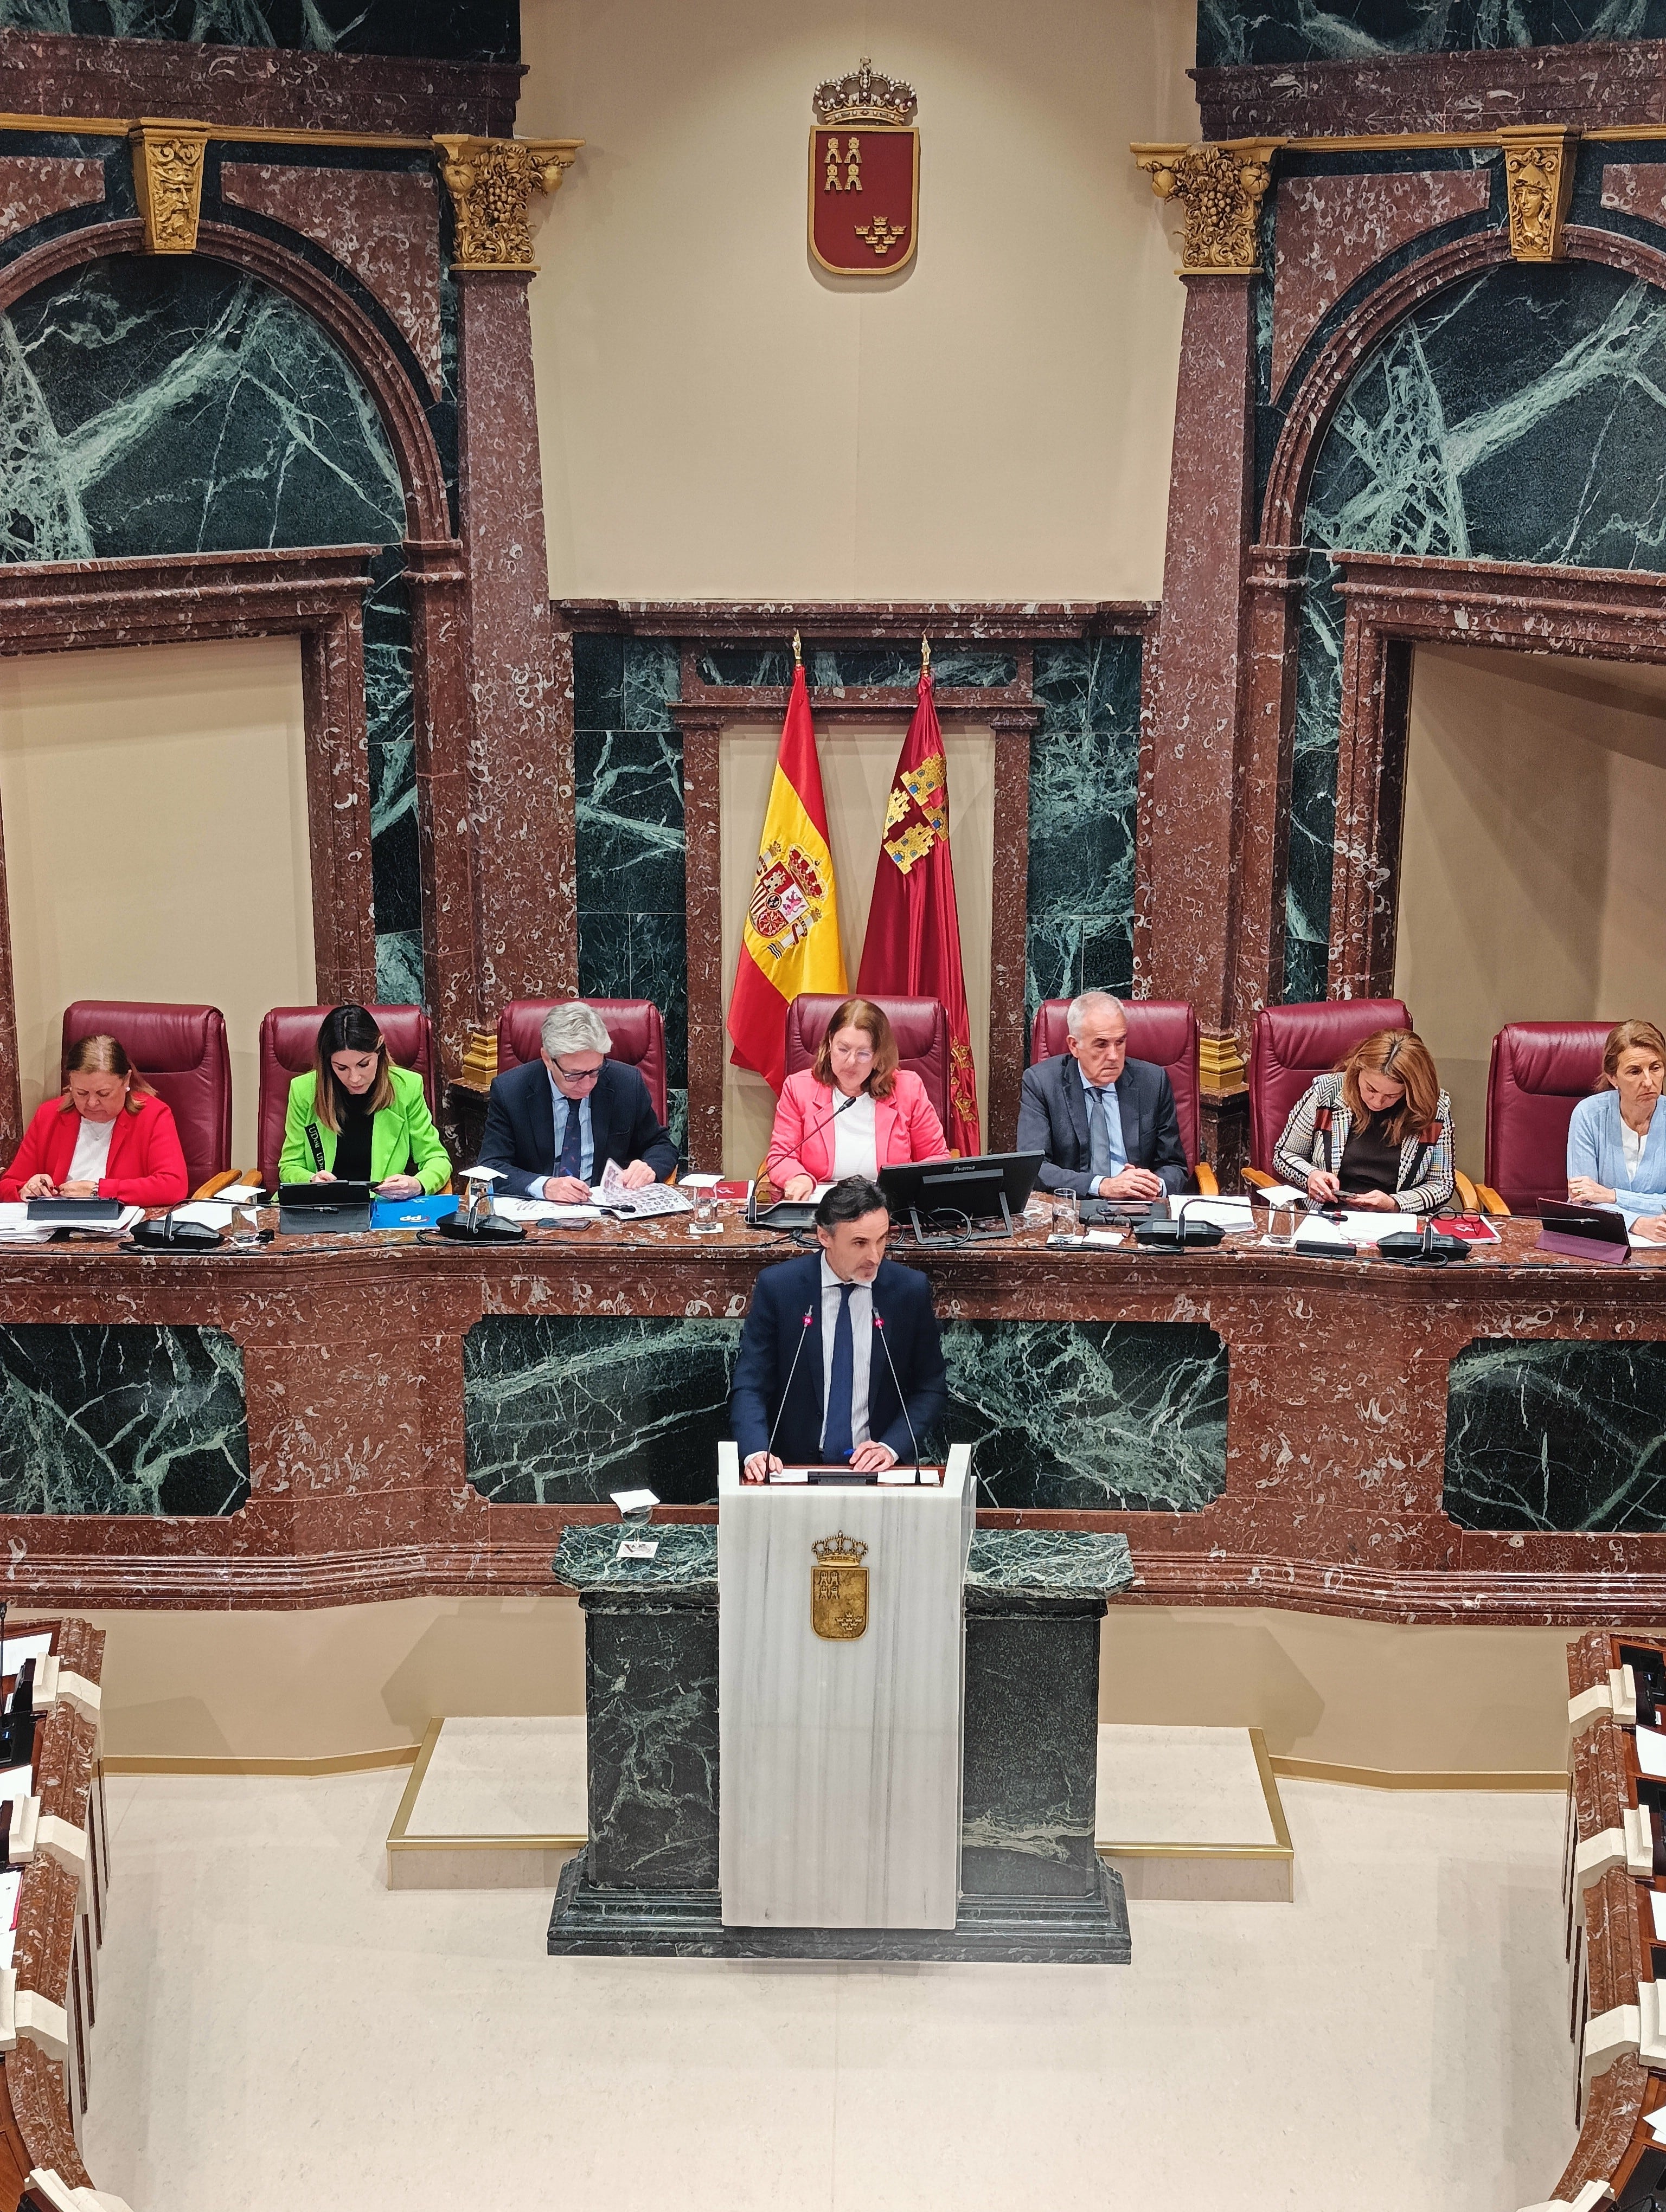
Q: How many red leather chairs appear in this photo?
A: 7